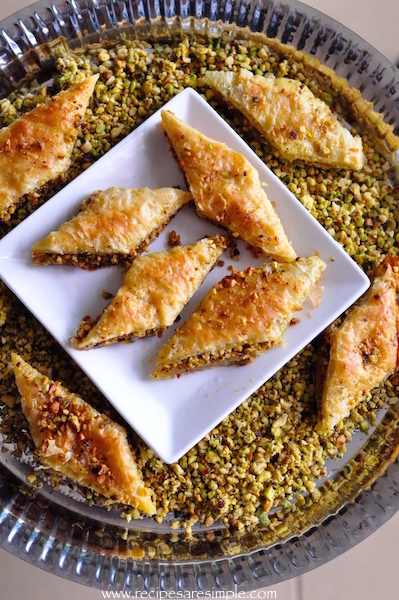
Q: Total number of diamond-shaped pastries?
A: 8